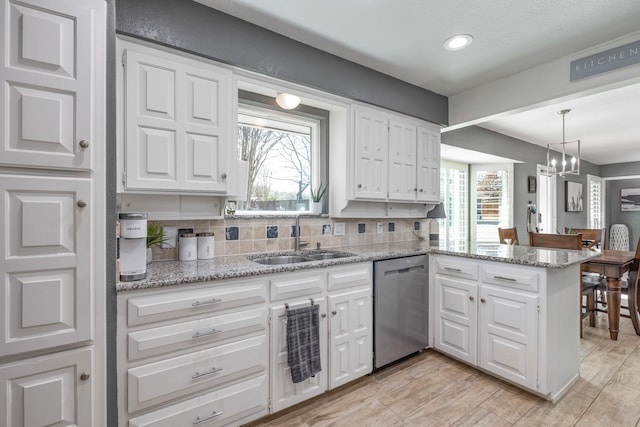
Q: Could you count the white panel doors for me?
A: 11